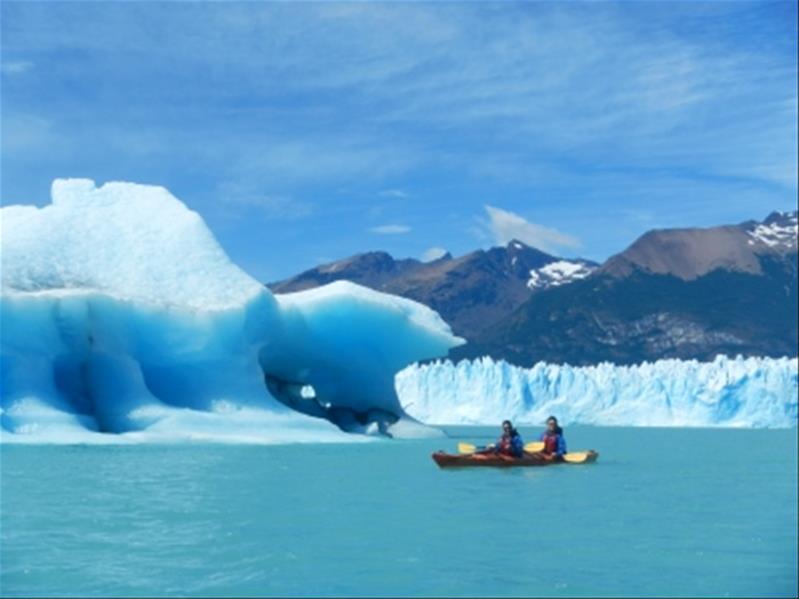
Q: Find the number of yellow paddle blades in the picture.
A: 3